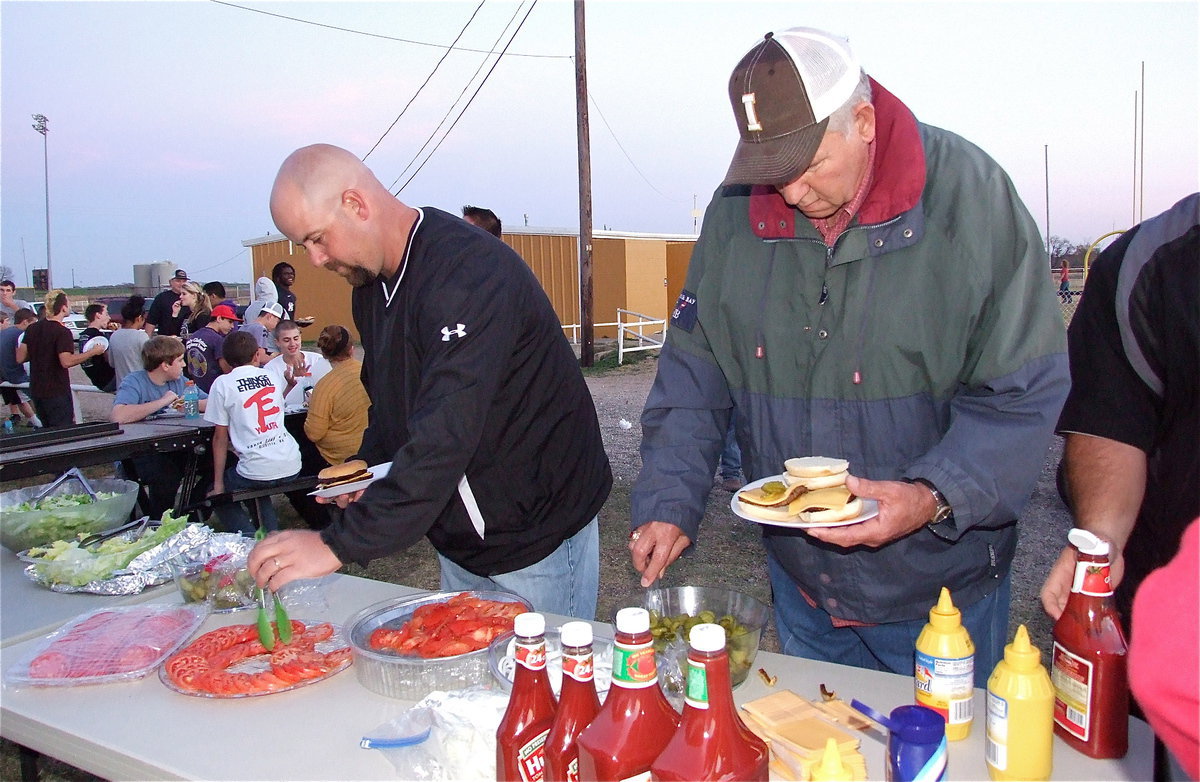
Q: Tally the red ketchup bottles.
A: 5